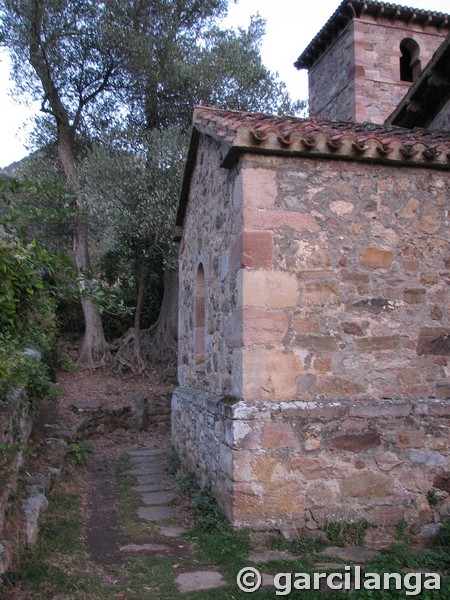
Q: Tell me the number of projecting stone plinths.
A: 1